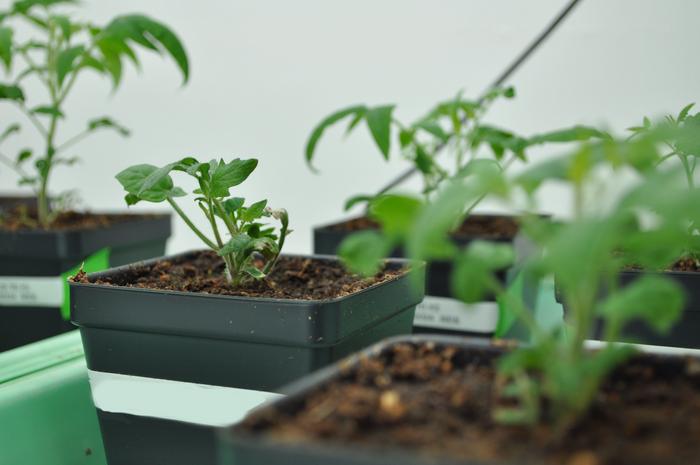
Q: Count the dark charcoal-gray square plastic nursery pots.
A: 5